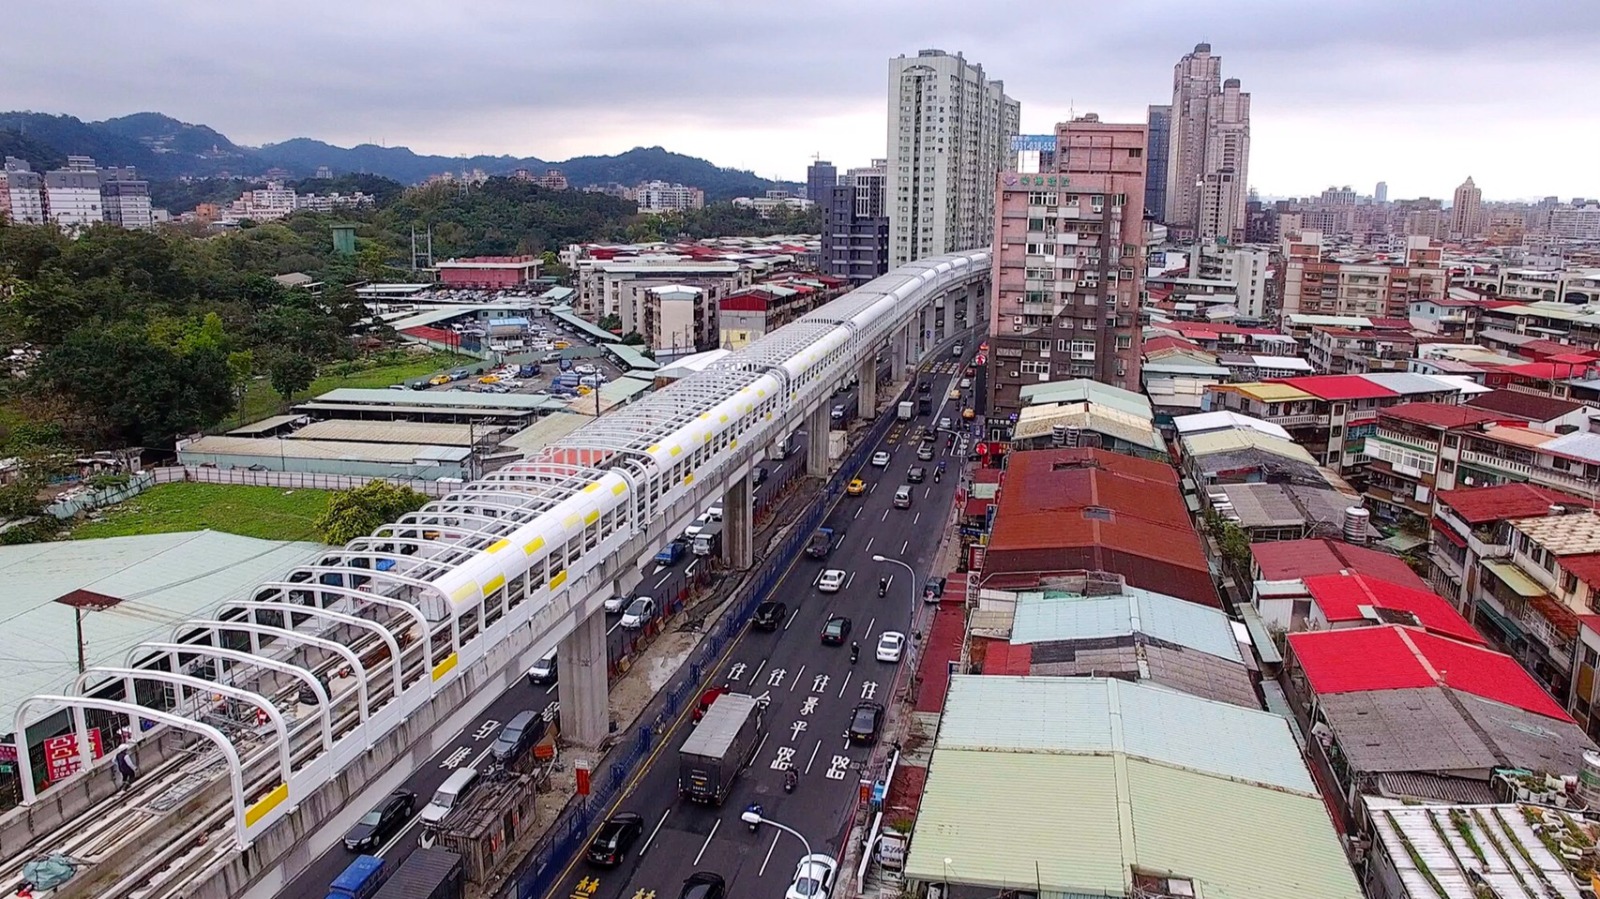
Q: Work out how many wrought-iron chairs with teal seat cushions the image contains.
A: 0